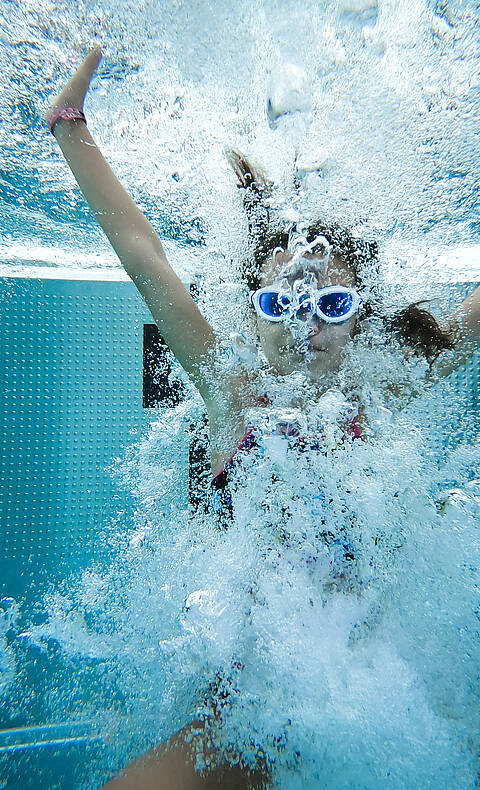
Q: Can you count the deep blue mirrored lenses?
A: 2